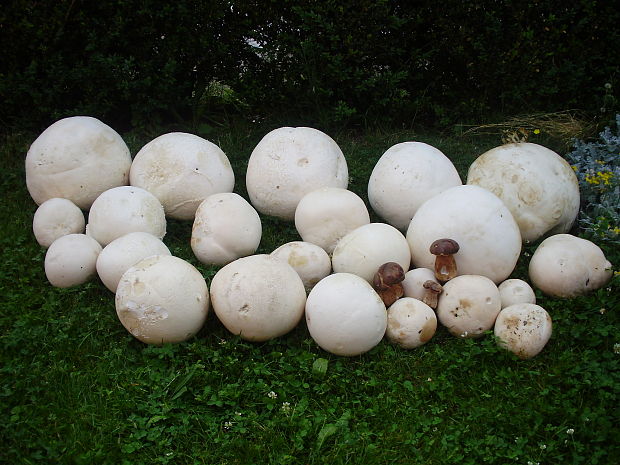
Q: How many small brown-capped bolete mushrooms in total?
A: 3